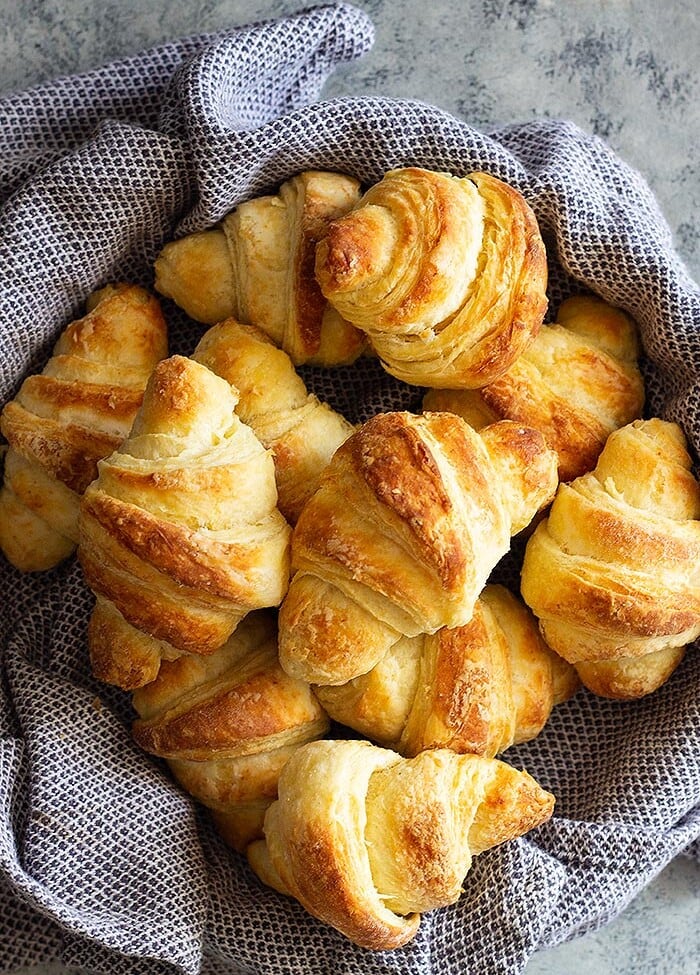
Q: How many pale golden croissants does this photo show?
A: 11